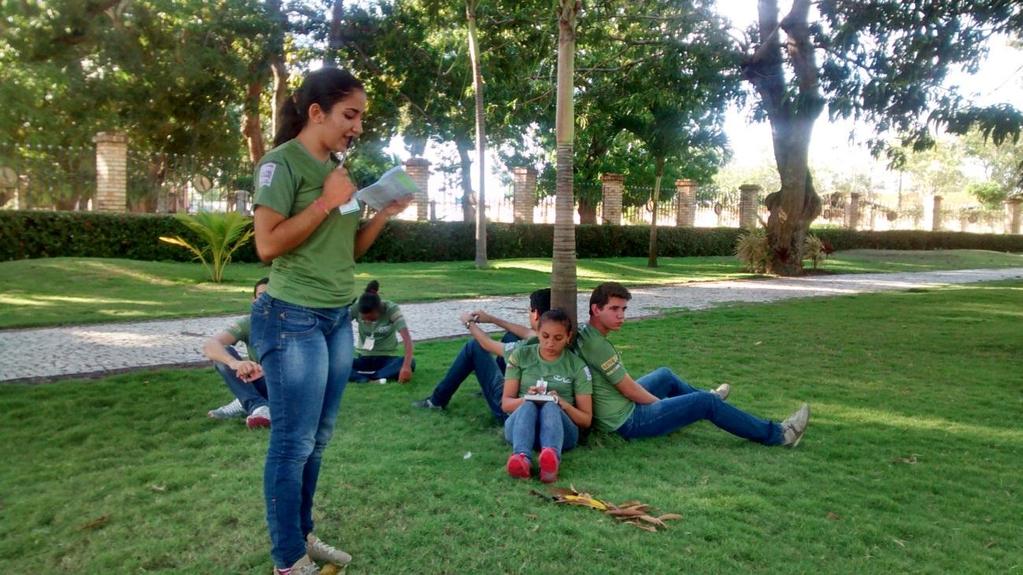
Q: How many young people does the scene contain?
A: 6